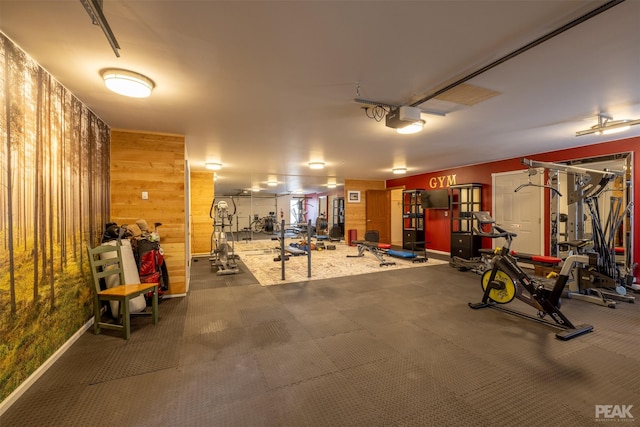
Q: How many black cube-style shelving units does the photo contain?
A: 2